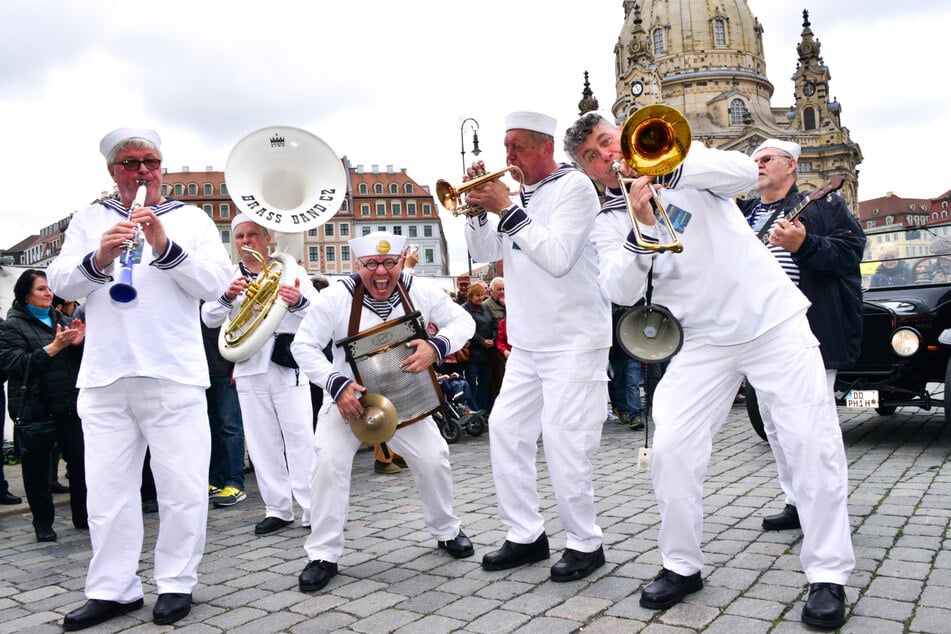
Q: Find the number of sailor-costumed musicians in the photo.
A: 6